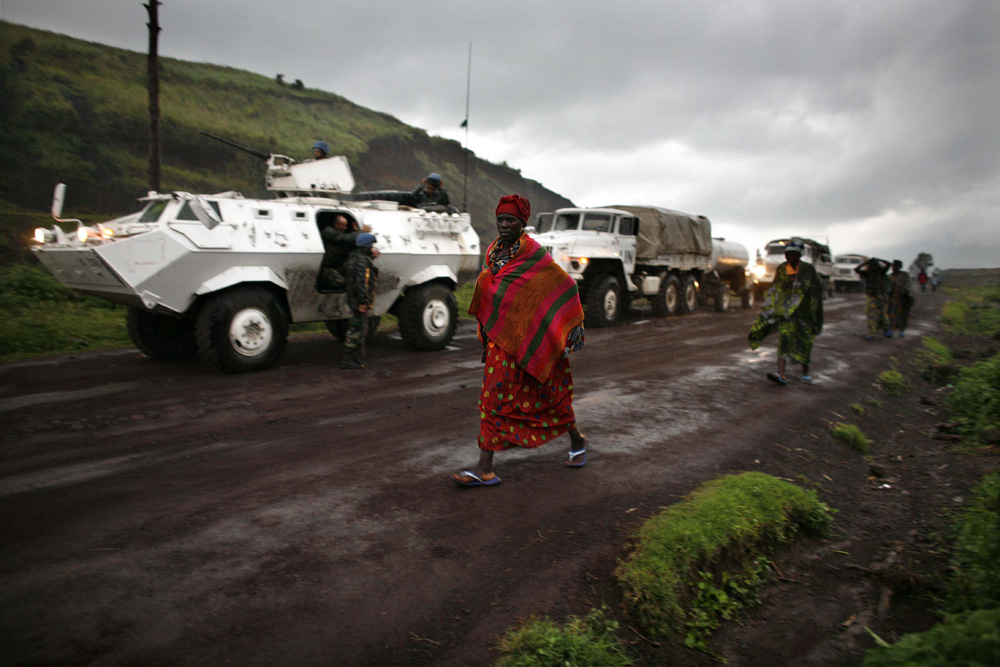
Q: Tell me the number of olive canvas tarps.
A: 1